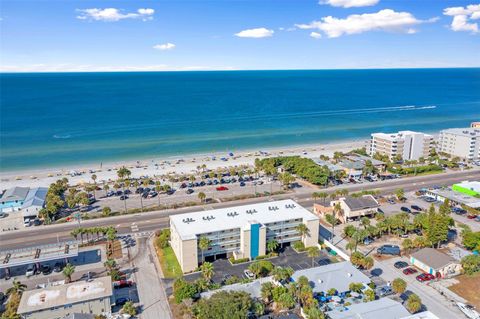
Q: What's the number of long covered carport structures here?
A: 1